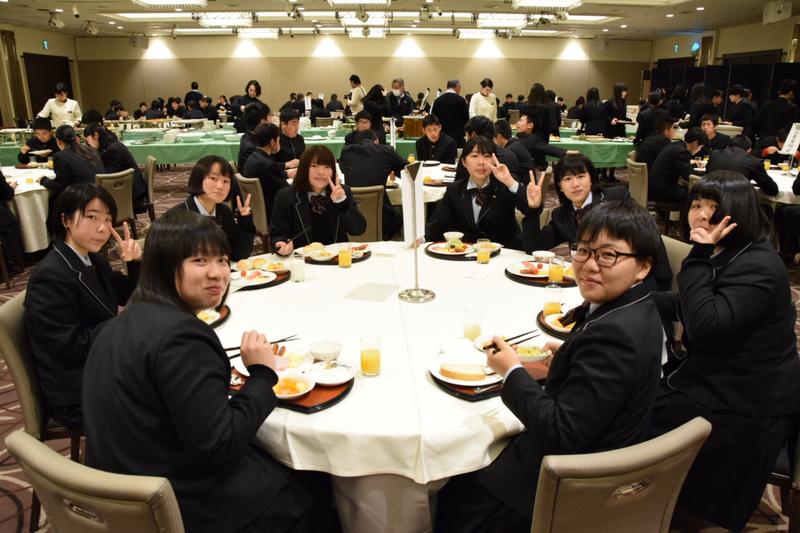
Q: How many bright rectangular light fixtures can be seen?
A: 9